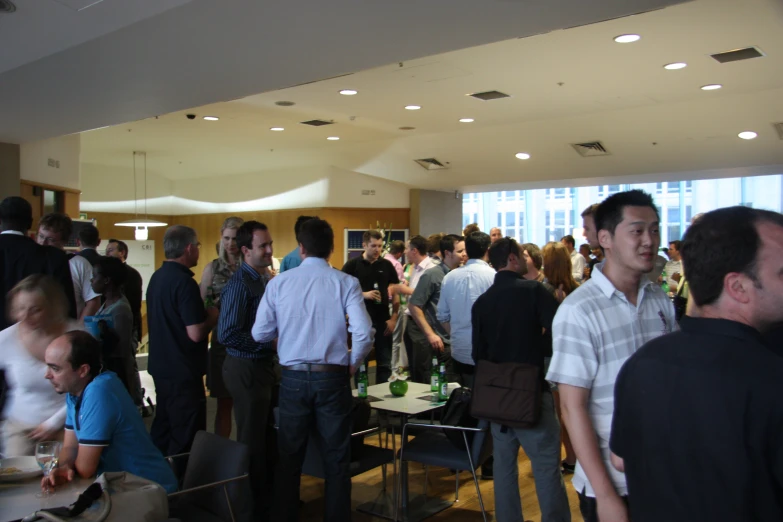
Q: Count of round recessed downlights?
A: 11